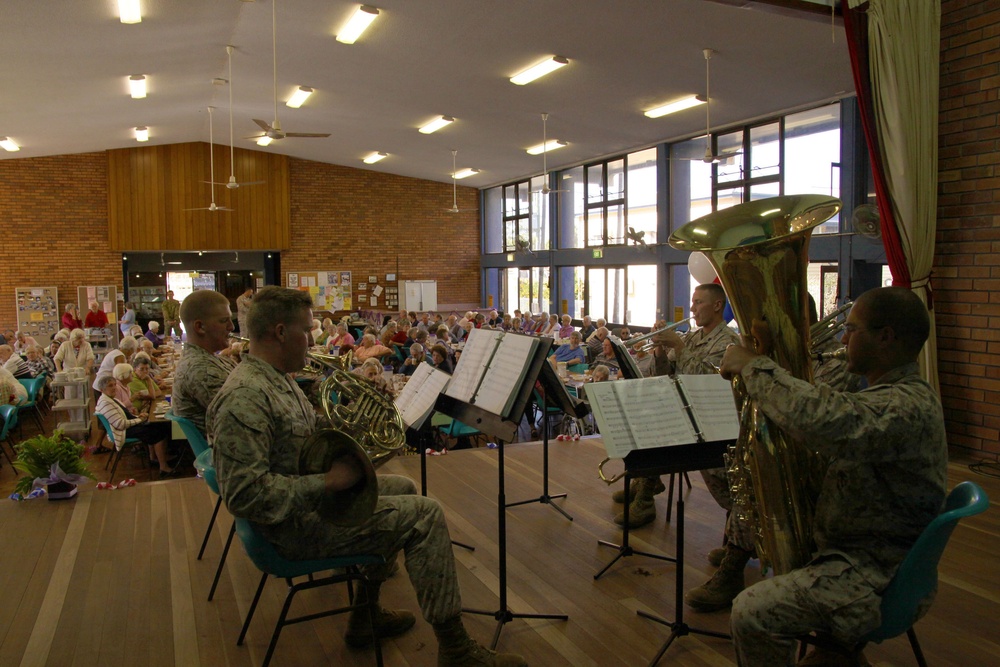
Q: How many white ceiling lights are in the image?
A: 13